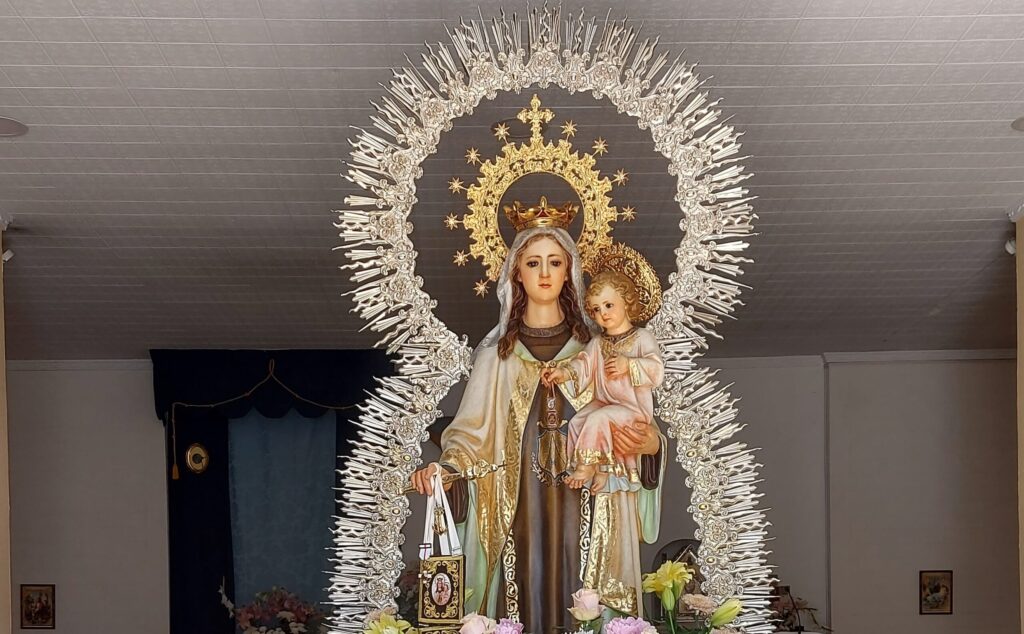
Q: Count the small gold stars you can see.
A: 10